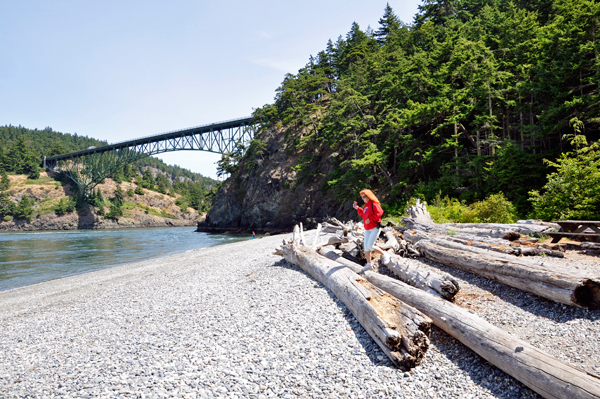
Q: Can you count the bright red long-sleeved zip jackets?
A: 1